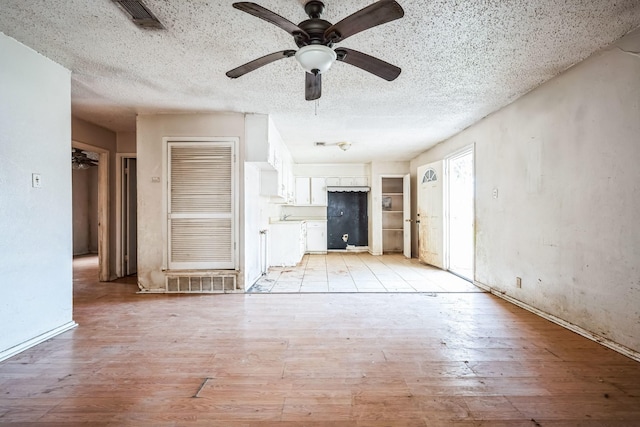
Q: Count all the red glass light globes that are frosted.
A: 0